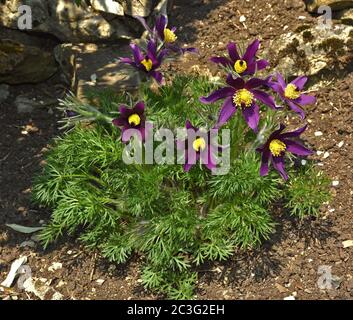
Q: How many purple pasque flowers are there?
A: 8